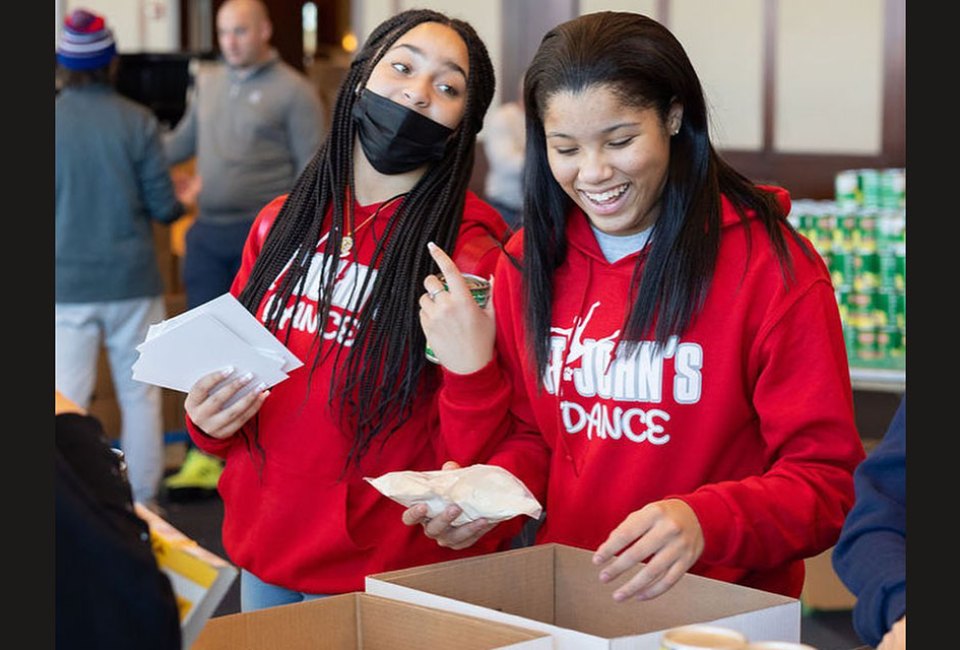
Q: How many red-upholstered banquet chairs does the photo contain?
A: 0